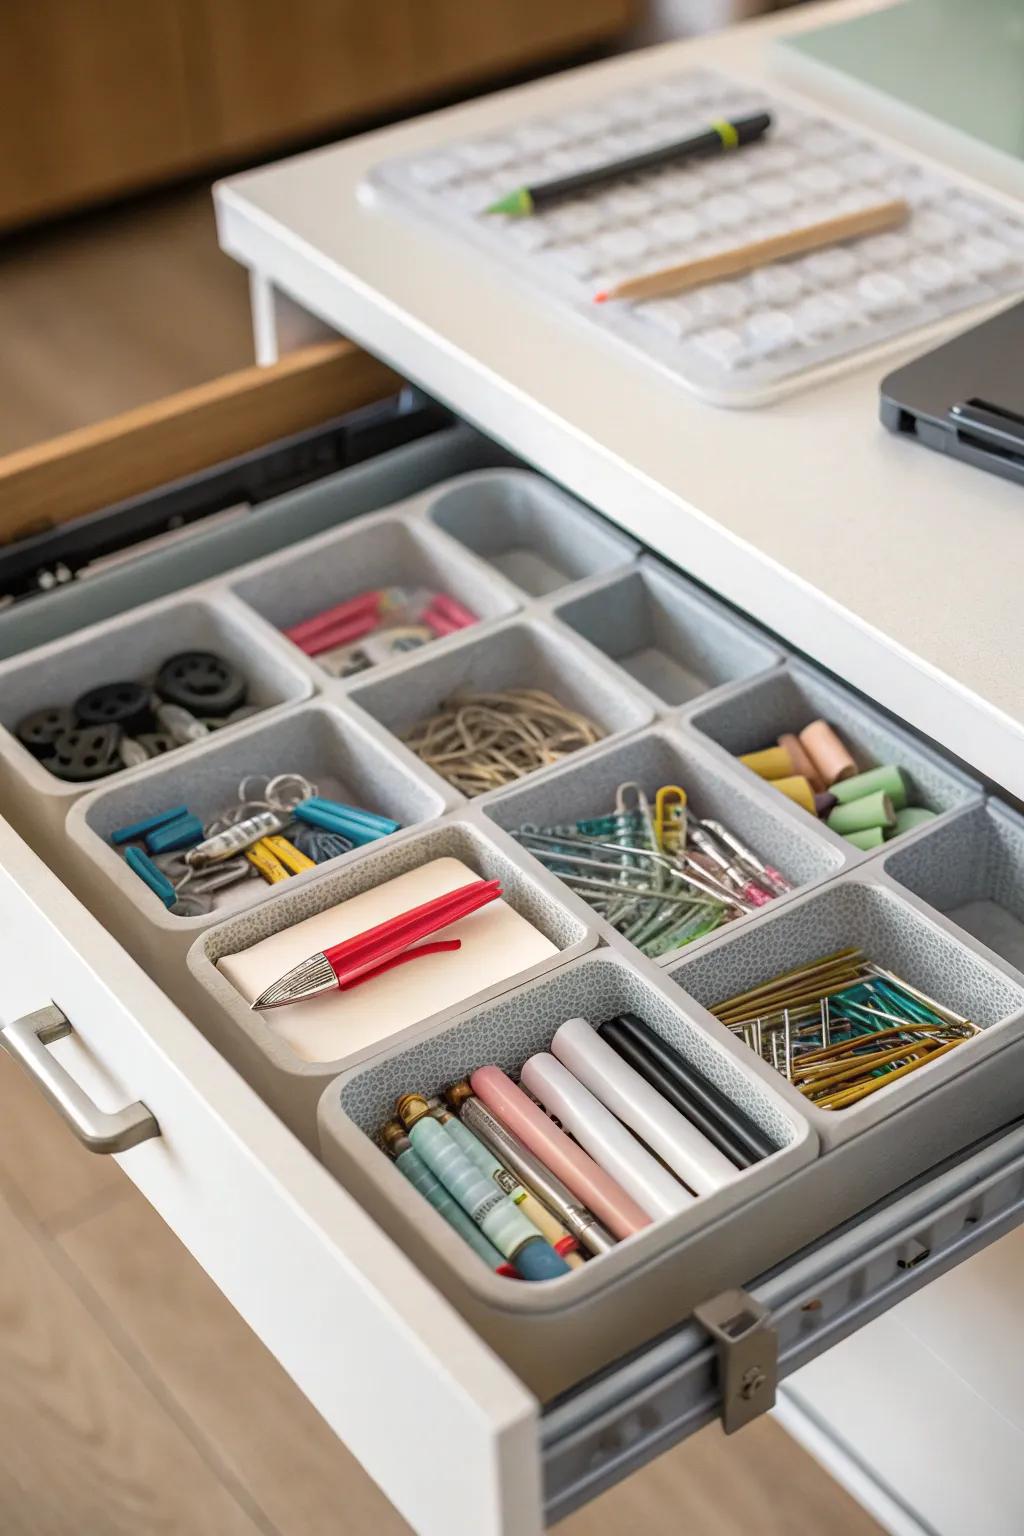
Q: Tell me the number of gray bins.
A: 12